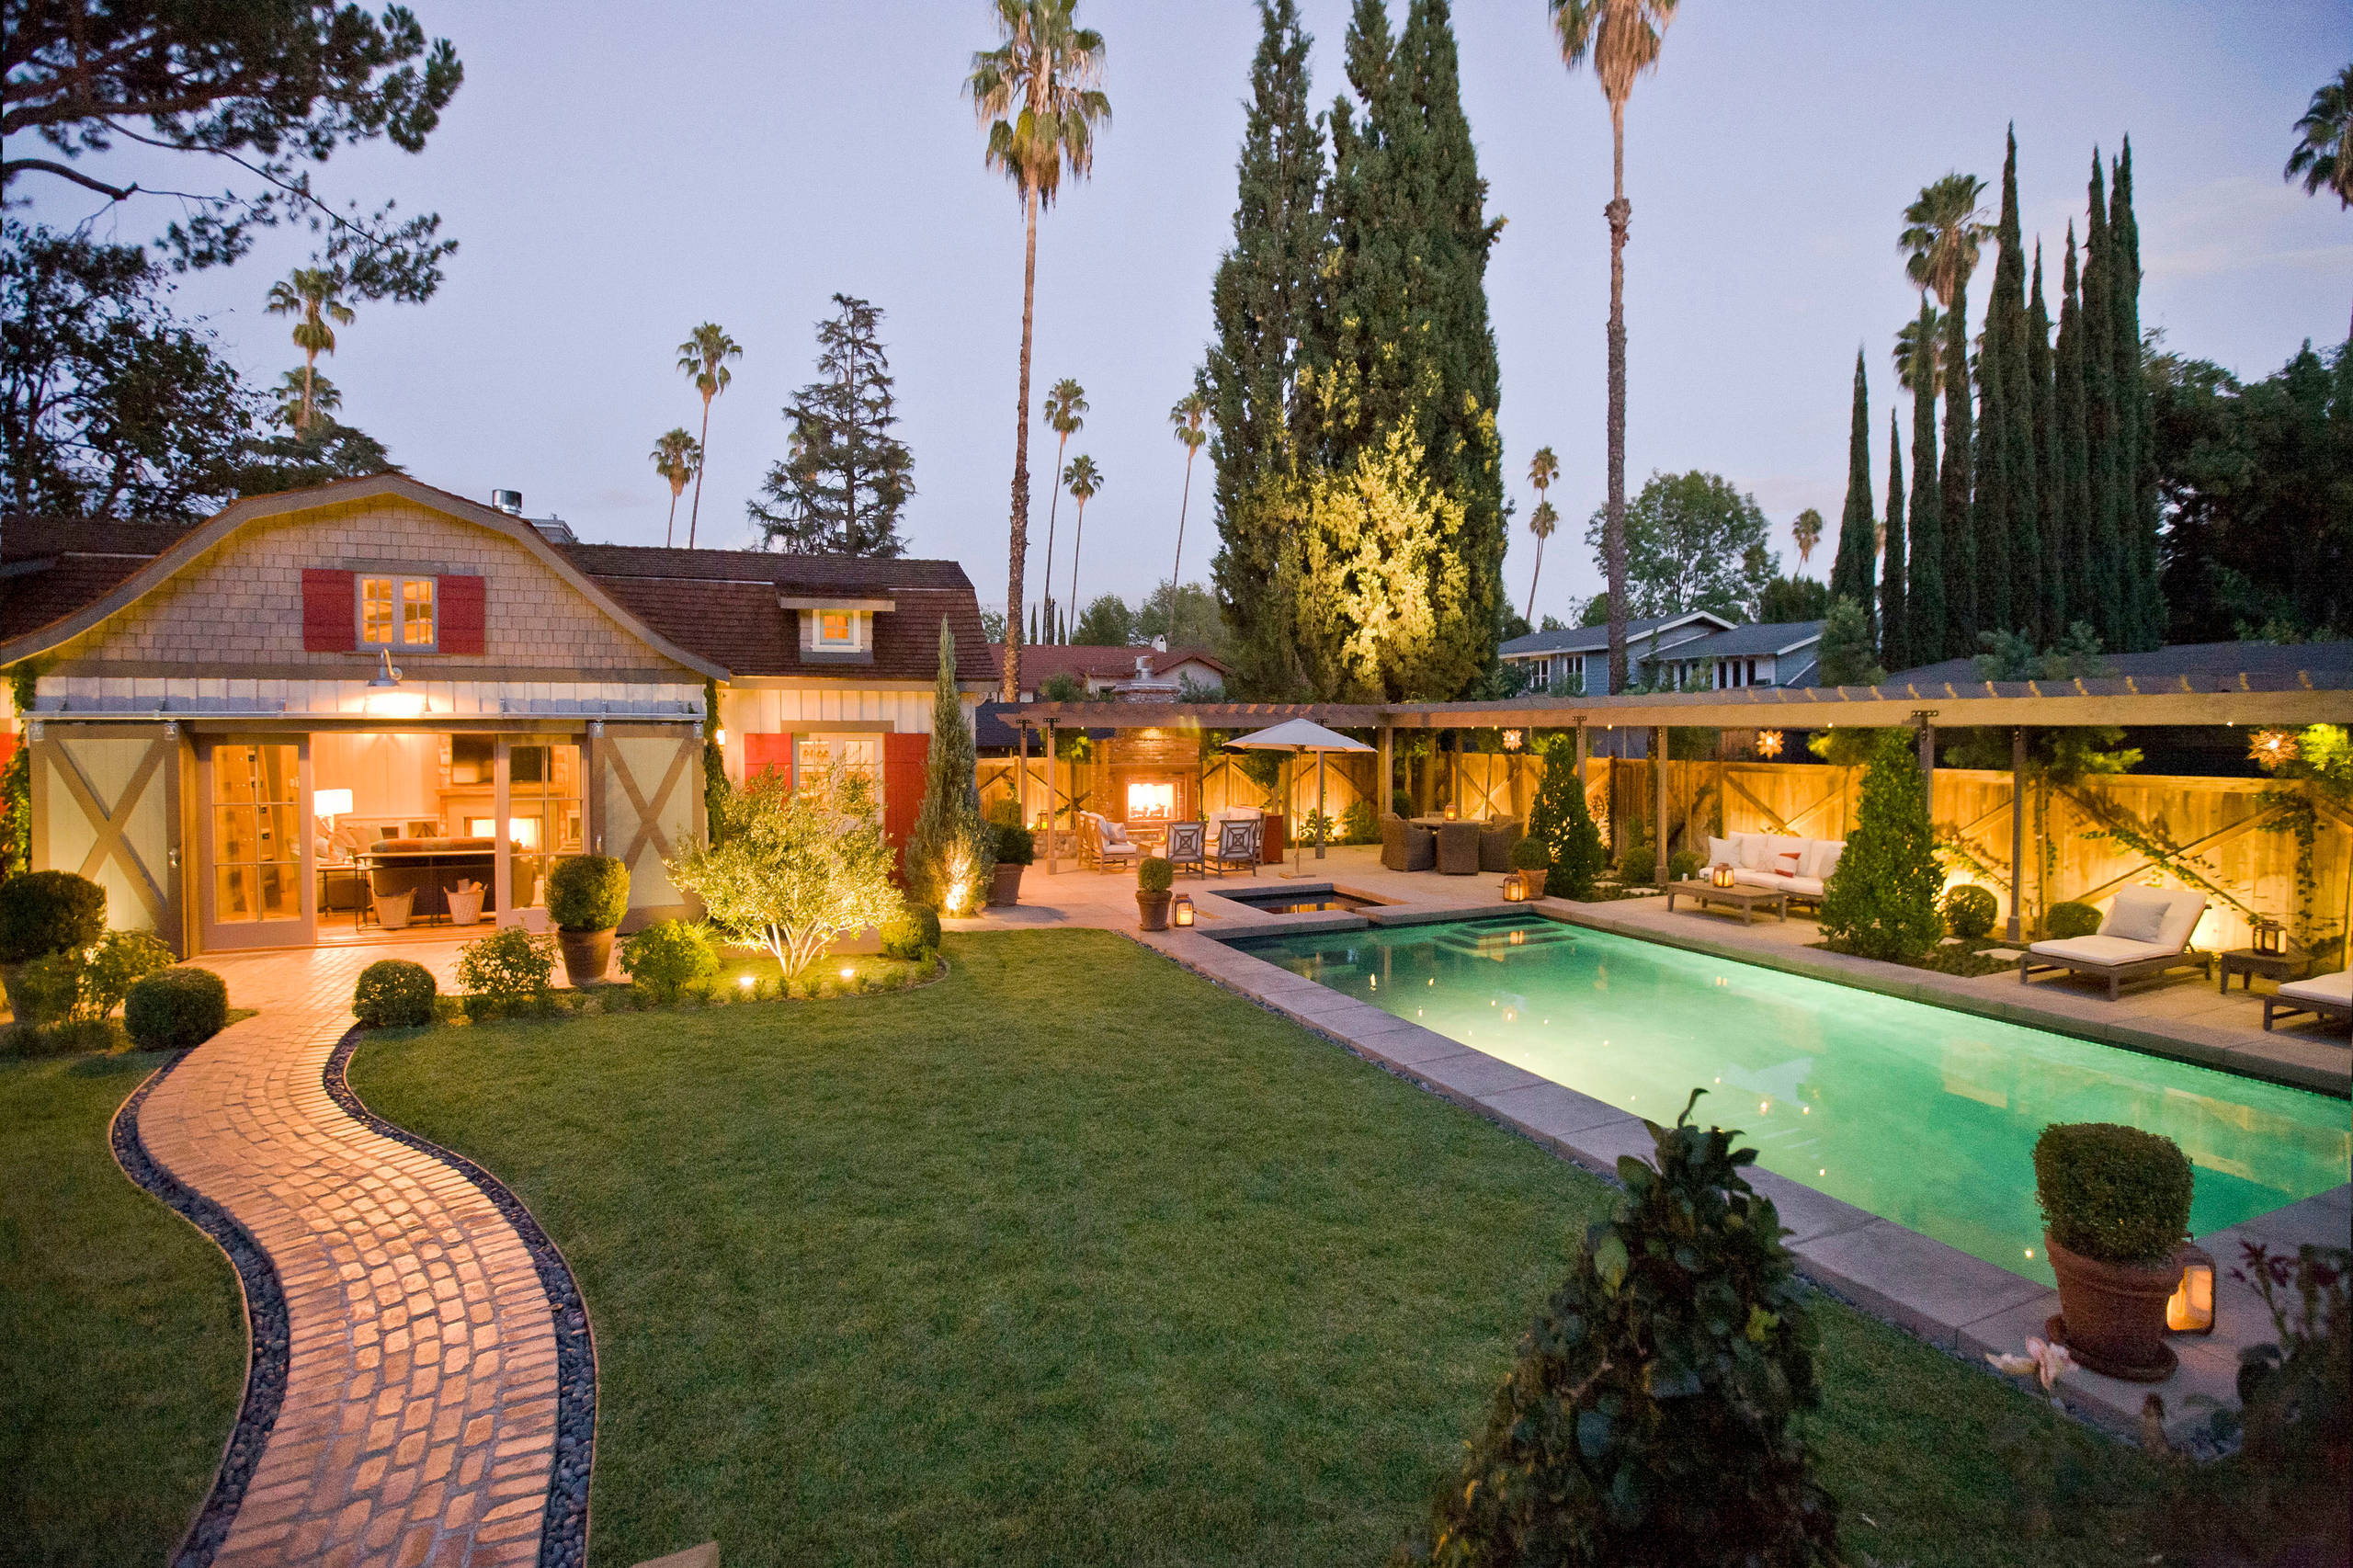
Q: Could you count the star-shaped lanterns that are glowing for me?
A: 3